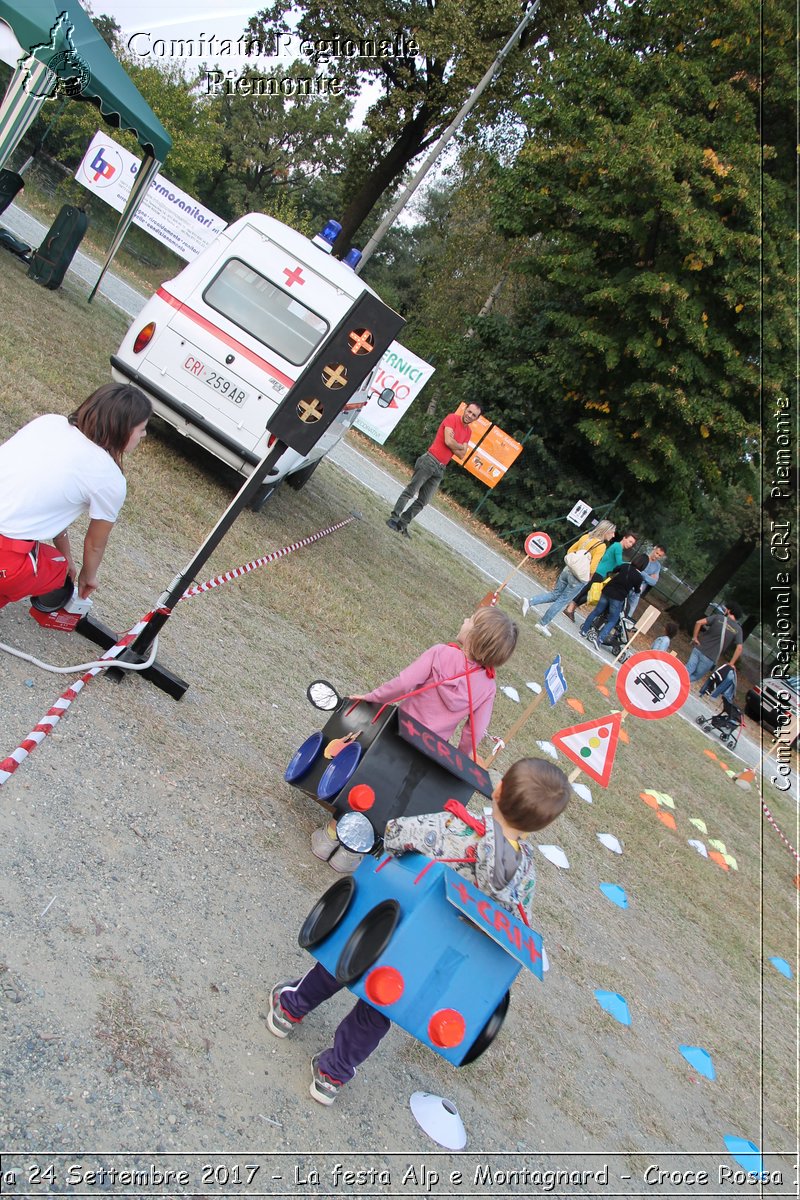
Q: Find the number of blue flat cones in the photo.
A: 5